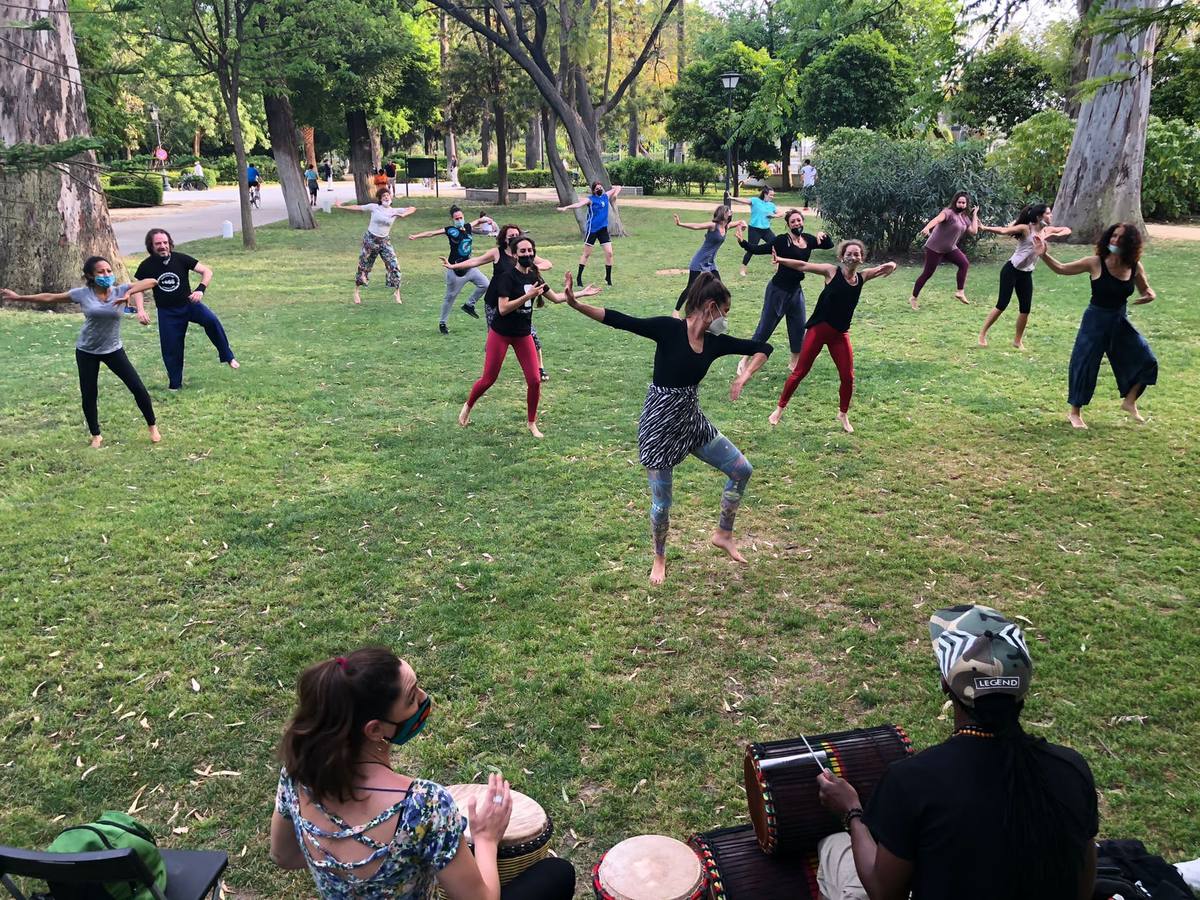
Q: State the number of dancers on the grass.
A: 15